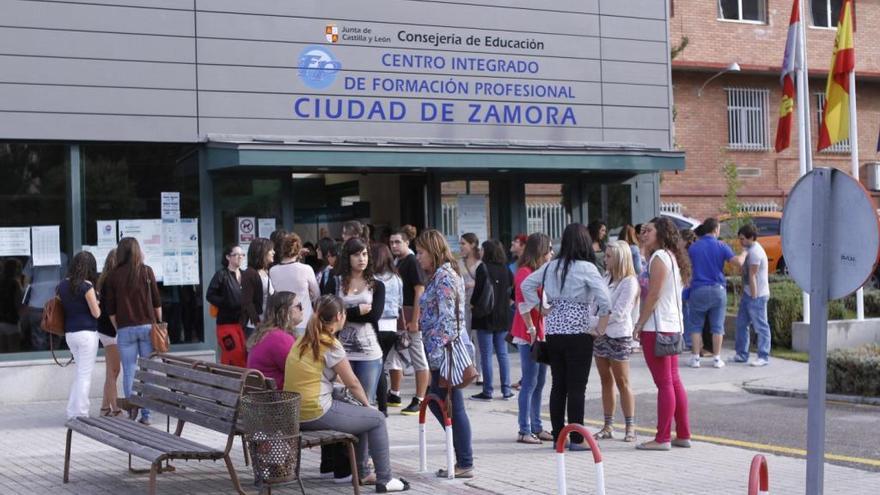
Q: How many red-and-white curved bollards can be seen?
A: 3